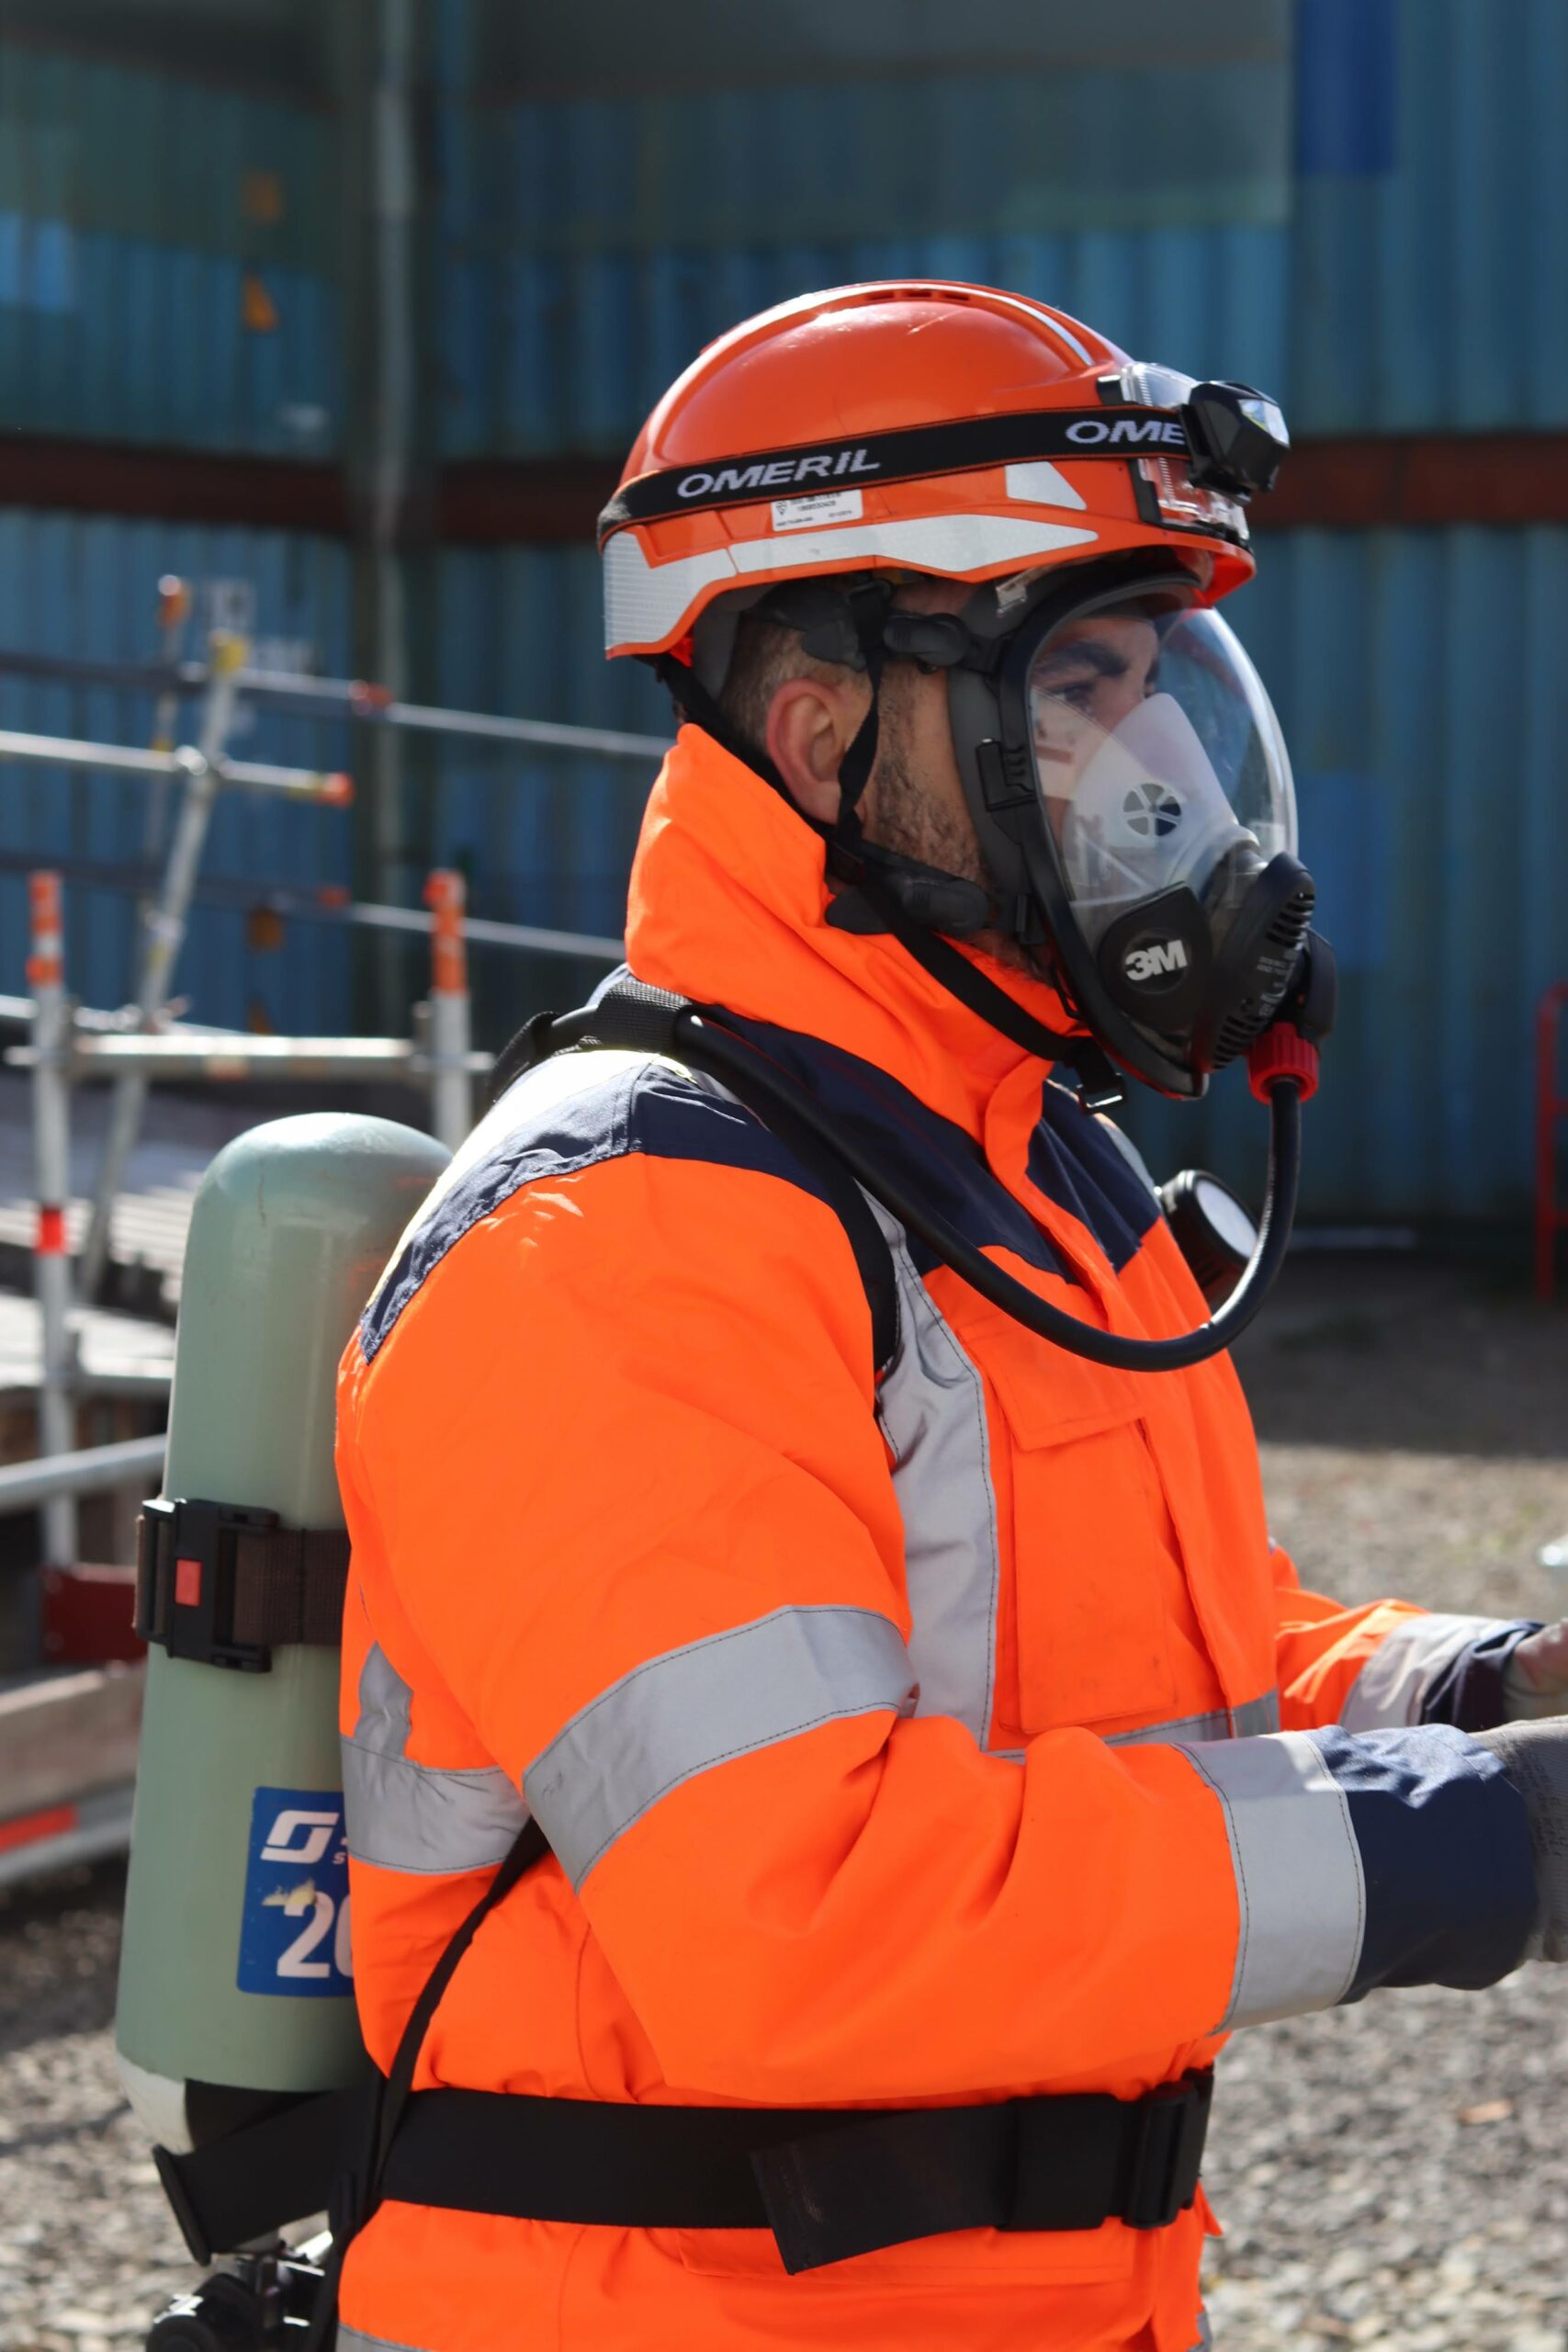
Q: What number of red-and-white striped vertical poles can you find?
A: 2